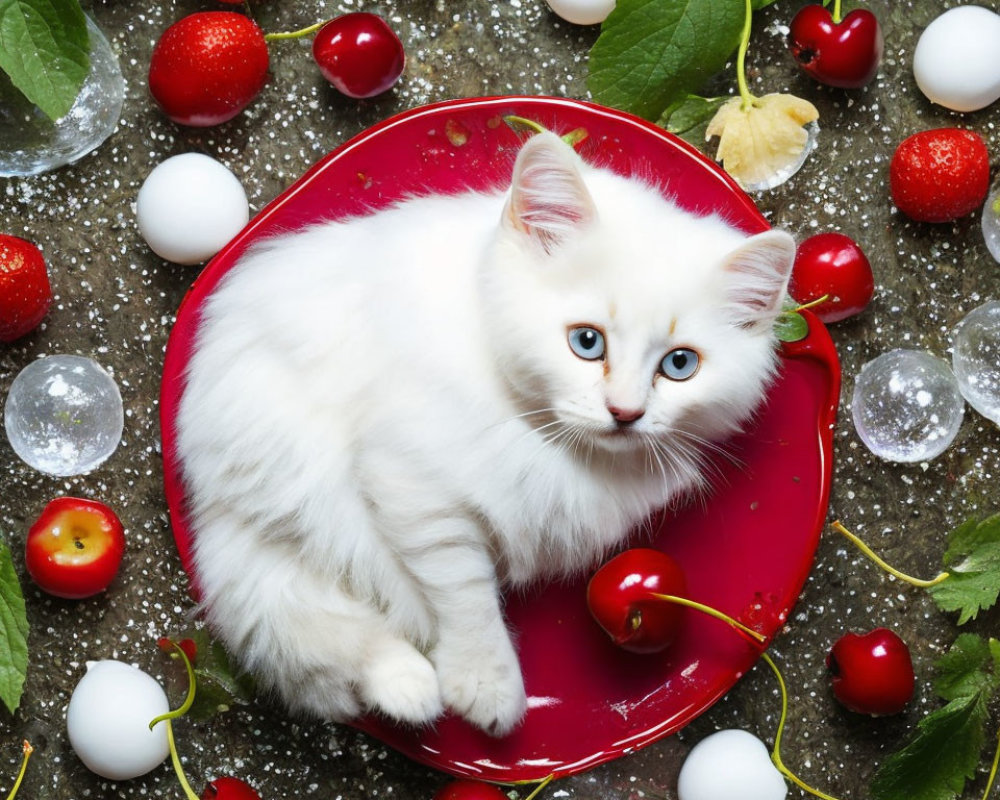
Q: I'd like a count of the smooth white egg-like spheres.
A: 5